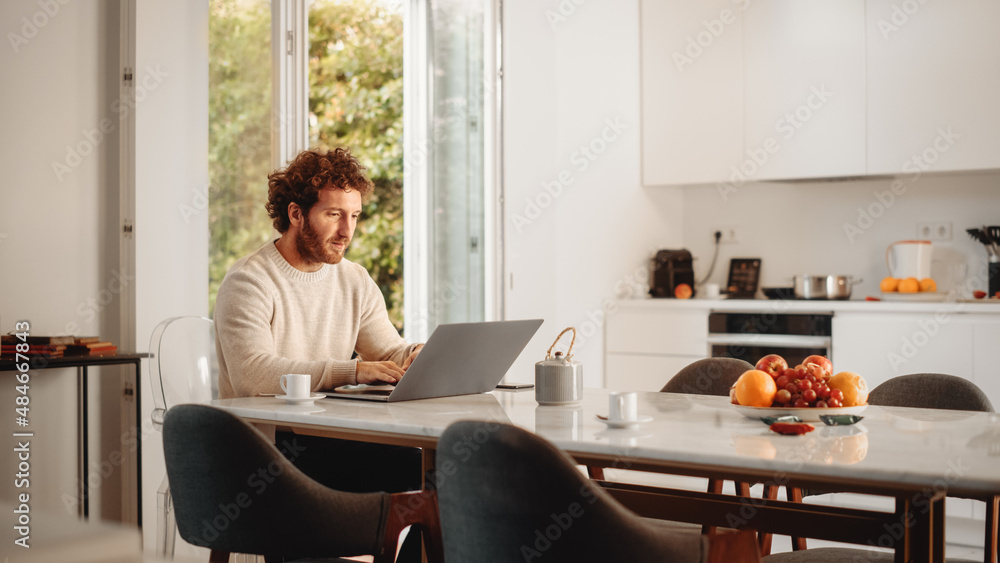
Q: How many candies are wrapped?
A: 3